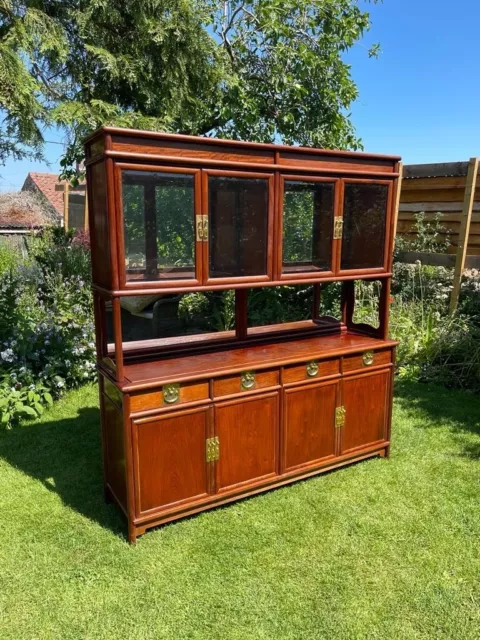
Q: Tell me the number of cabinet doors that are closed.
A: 8